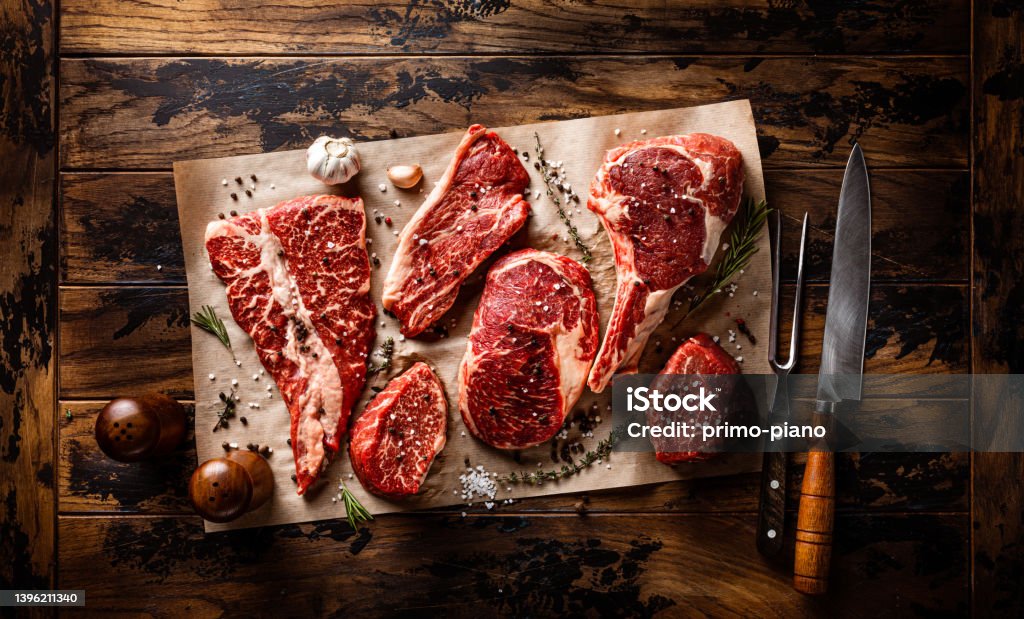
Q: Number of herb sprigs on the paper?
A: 7